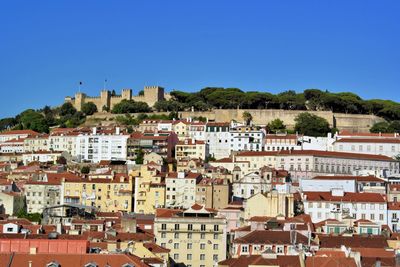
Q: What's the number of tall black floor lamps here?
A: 0